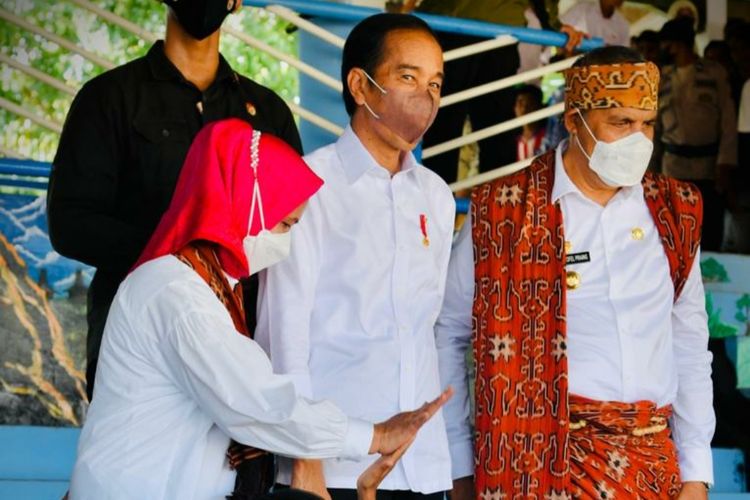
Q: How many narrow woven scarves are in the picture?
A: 2